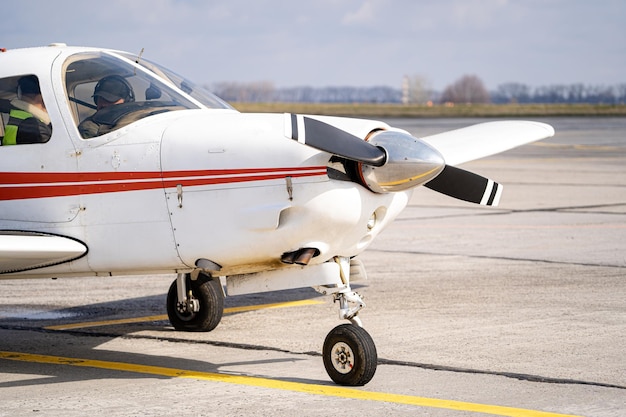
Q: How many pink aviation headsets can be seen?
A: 0